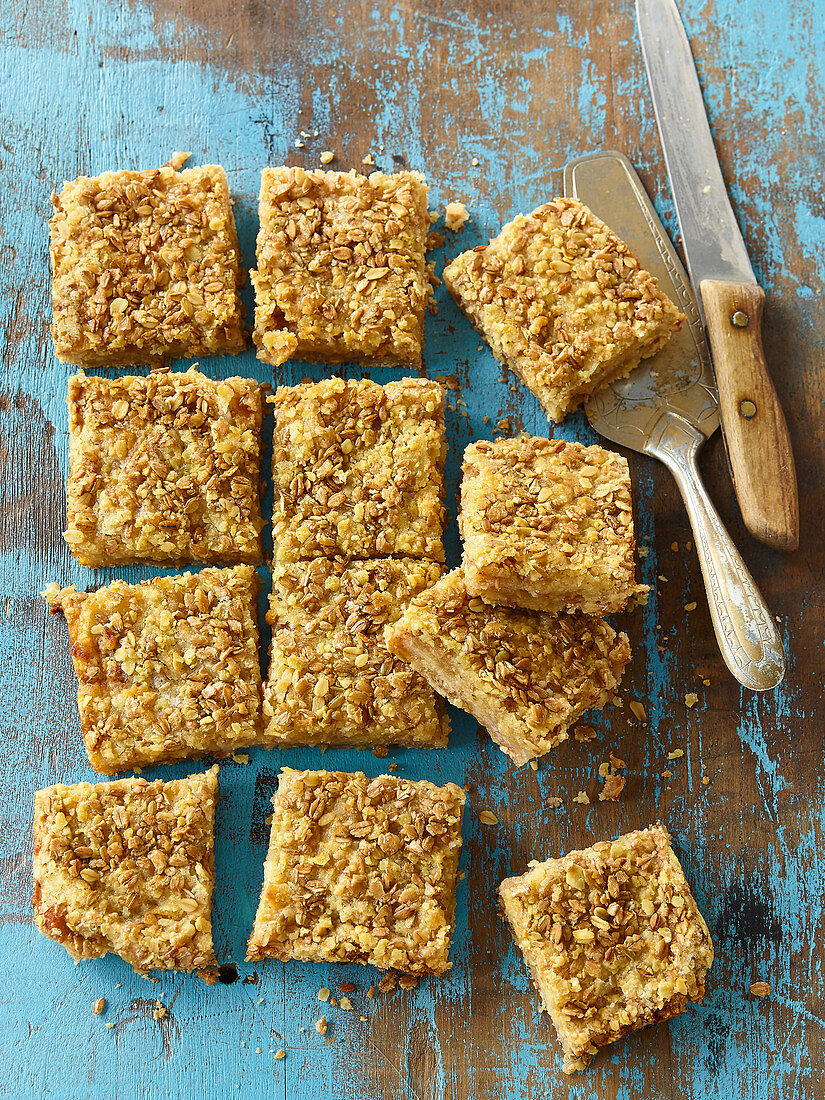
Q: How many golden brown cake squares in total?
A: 12